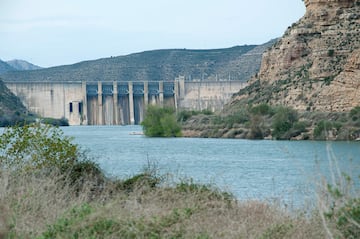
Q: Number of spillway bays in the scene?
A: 6